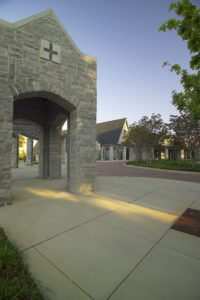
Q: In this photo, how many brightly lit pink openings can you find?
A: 0